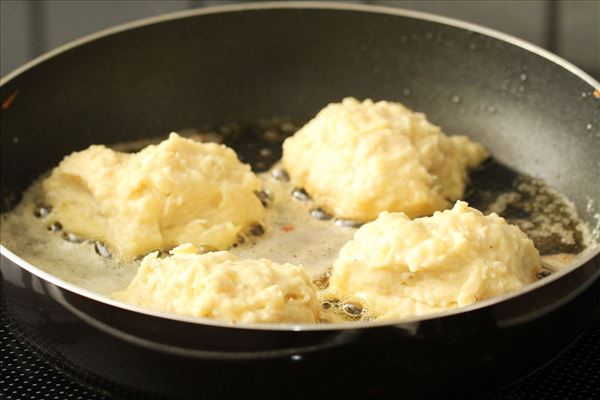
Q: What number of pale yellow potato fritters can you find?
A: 4